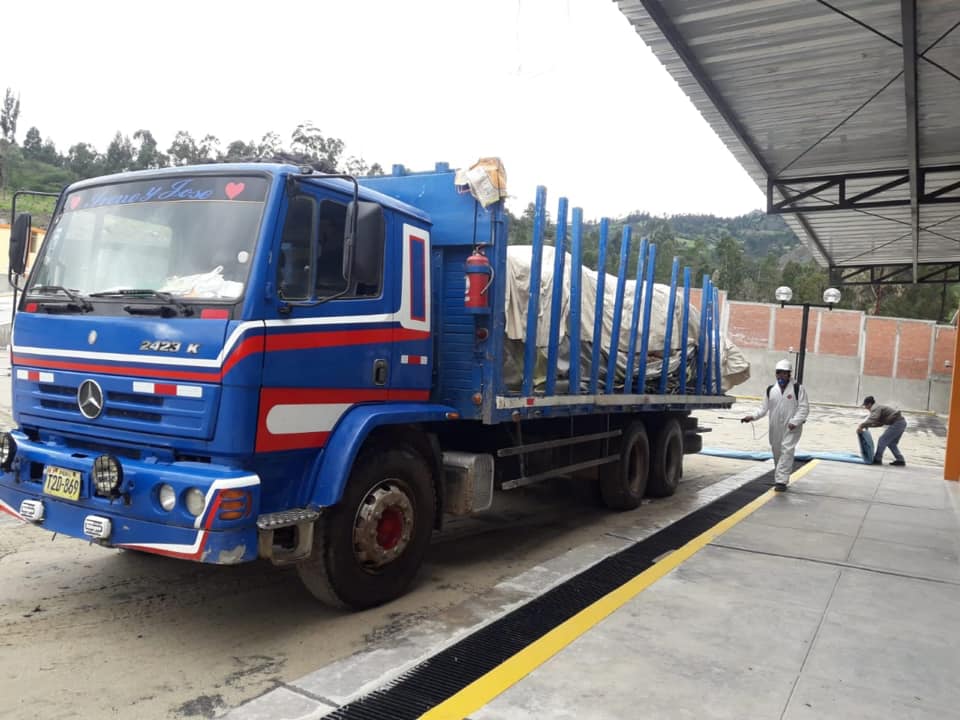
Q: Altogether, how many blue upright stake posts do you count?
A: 12